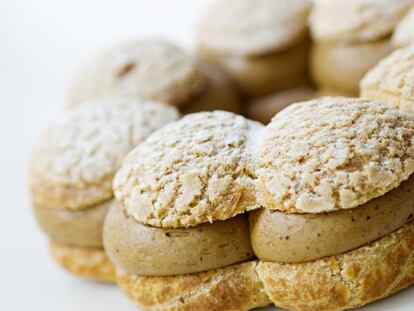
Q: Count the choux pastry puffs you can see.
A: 8